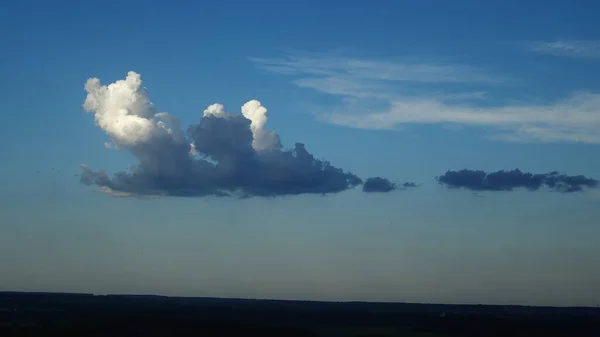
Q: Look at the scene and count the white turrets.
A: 3